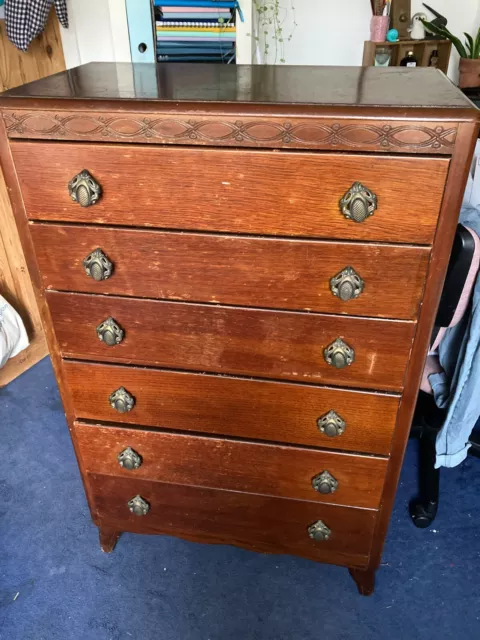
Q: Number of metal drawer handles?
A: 12